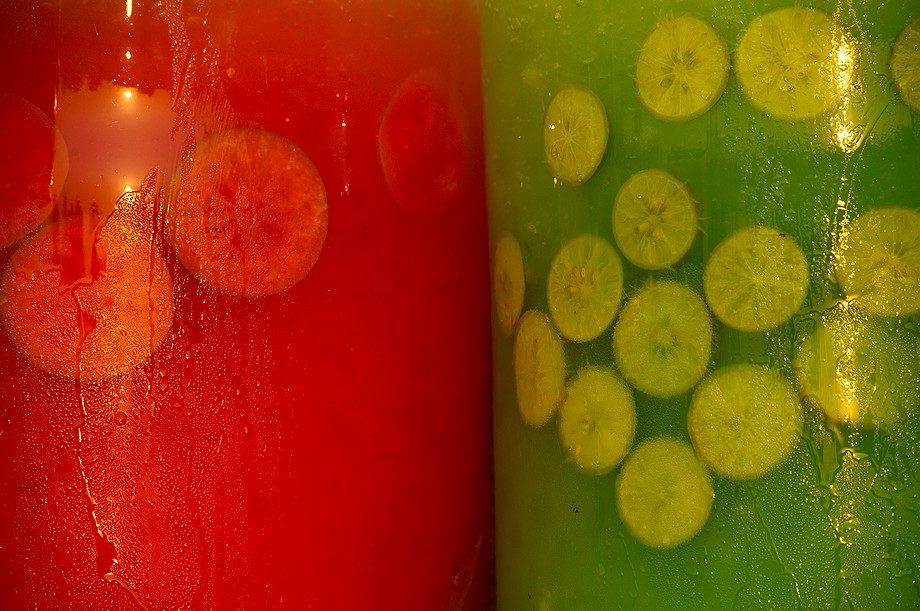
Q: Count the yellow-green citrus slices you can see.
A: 15